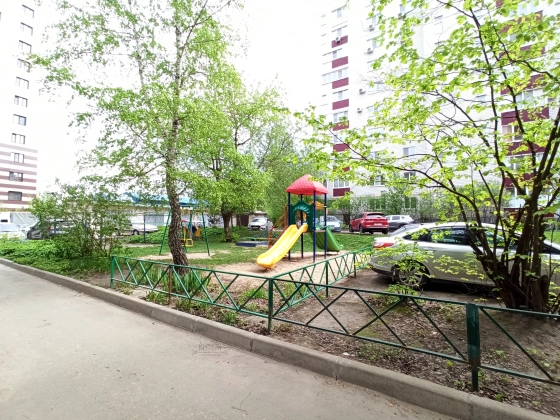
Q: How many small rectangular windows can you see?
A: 11